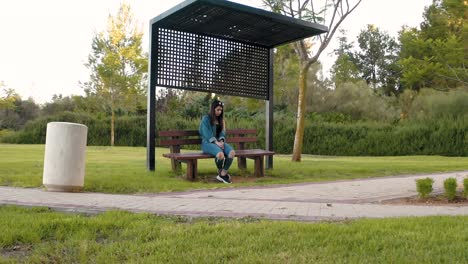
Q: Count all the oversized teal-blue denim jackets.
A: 1